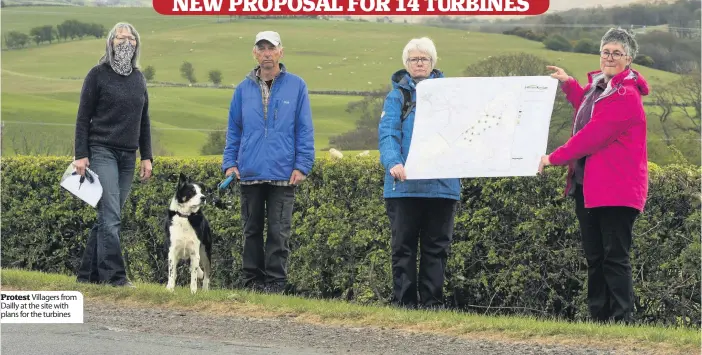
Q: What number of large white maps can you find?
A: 1